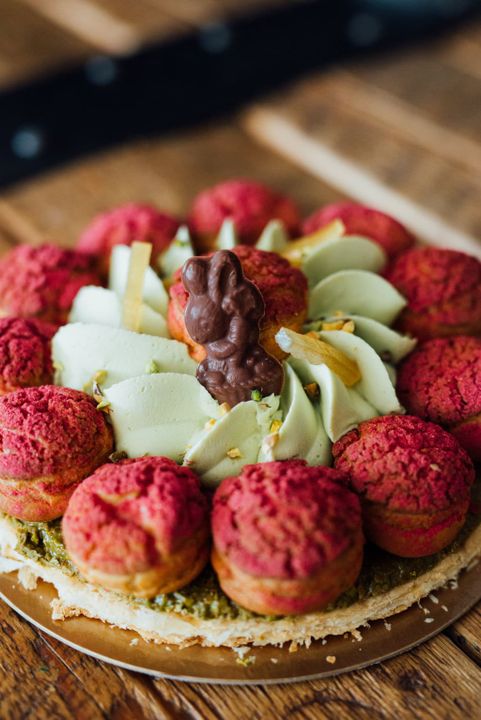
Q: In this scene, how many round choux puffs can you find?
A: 12